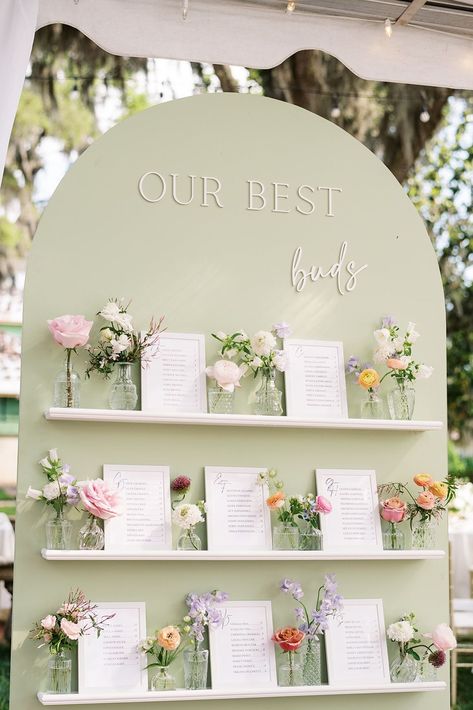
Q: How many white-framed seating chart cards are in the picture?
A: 8